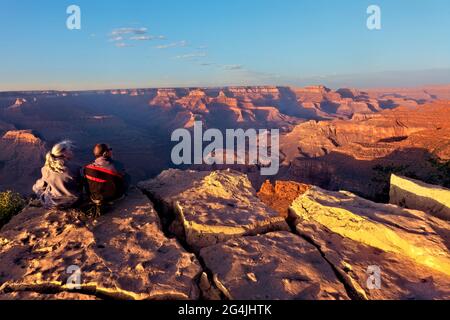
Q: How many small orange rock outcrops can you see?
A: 1